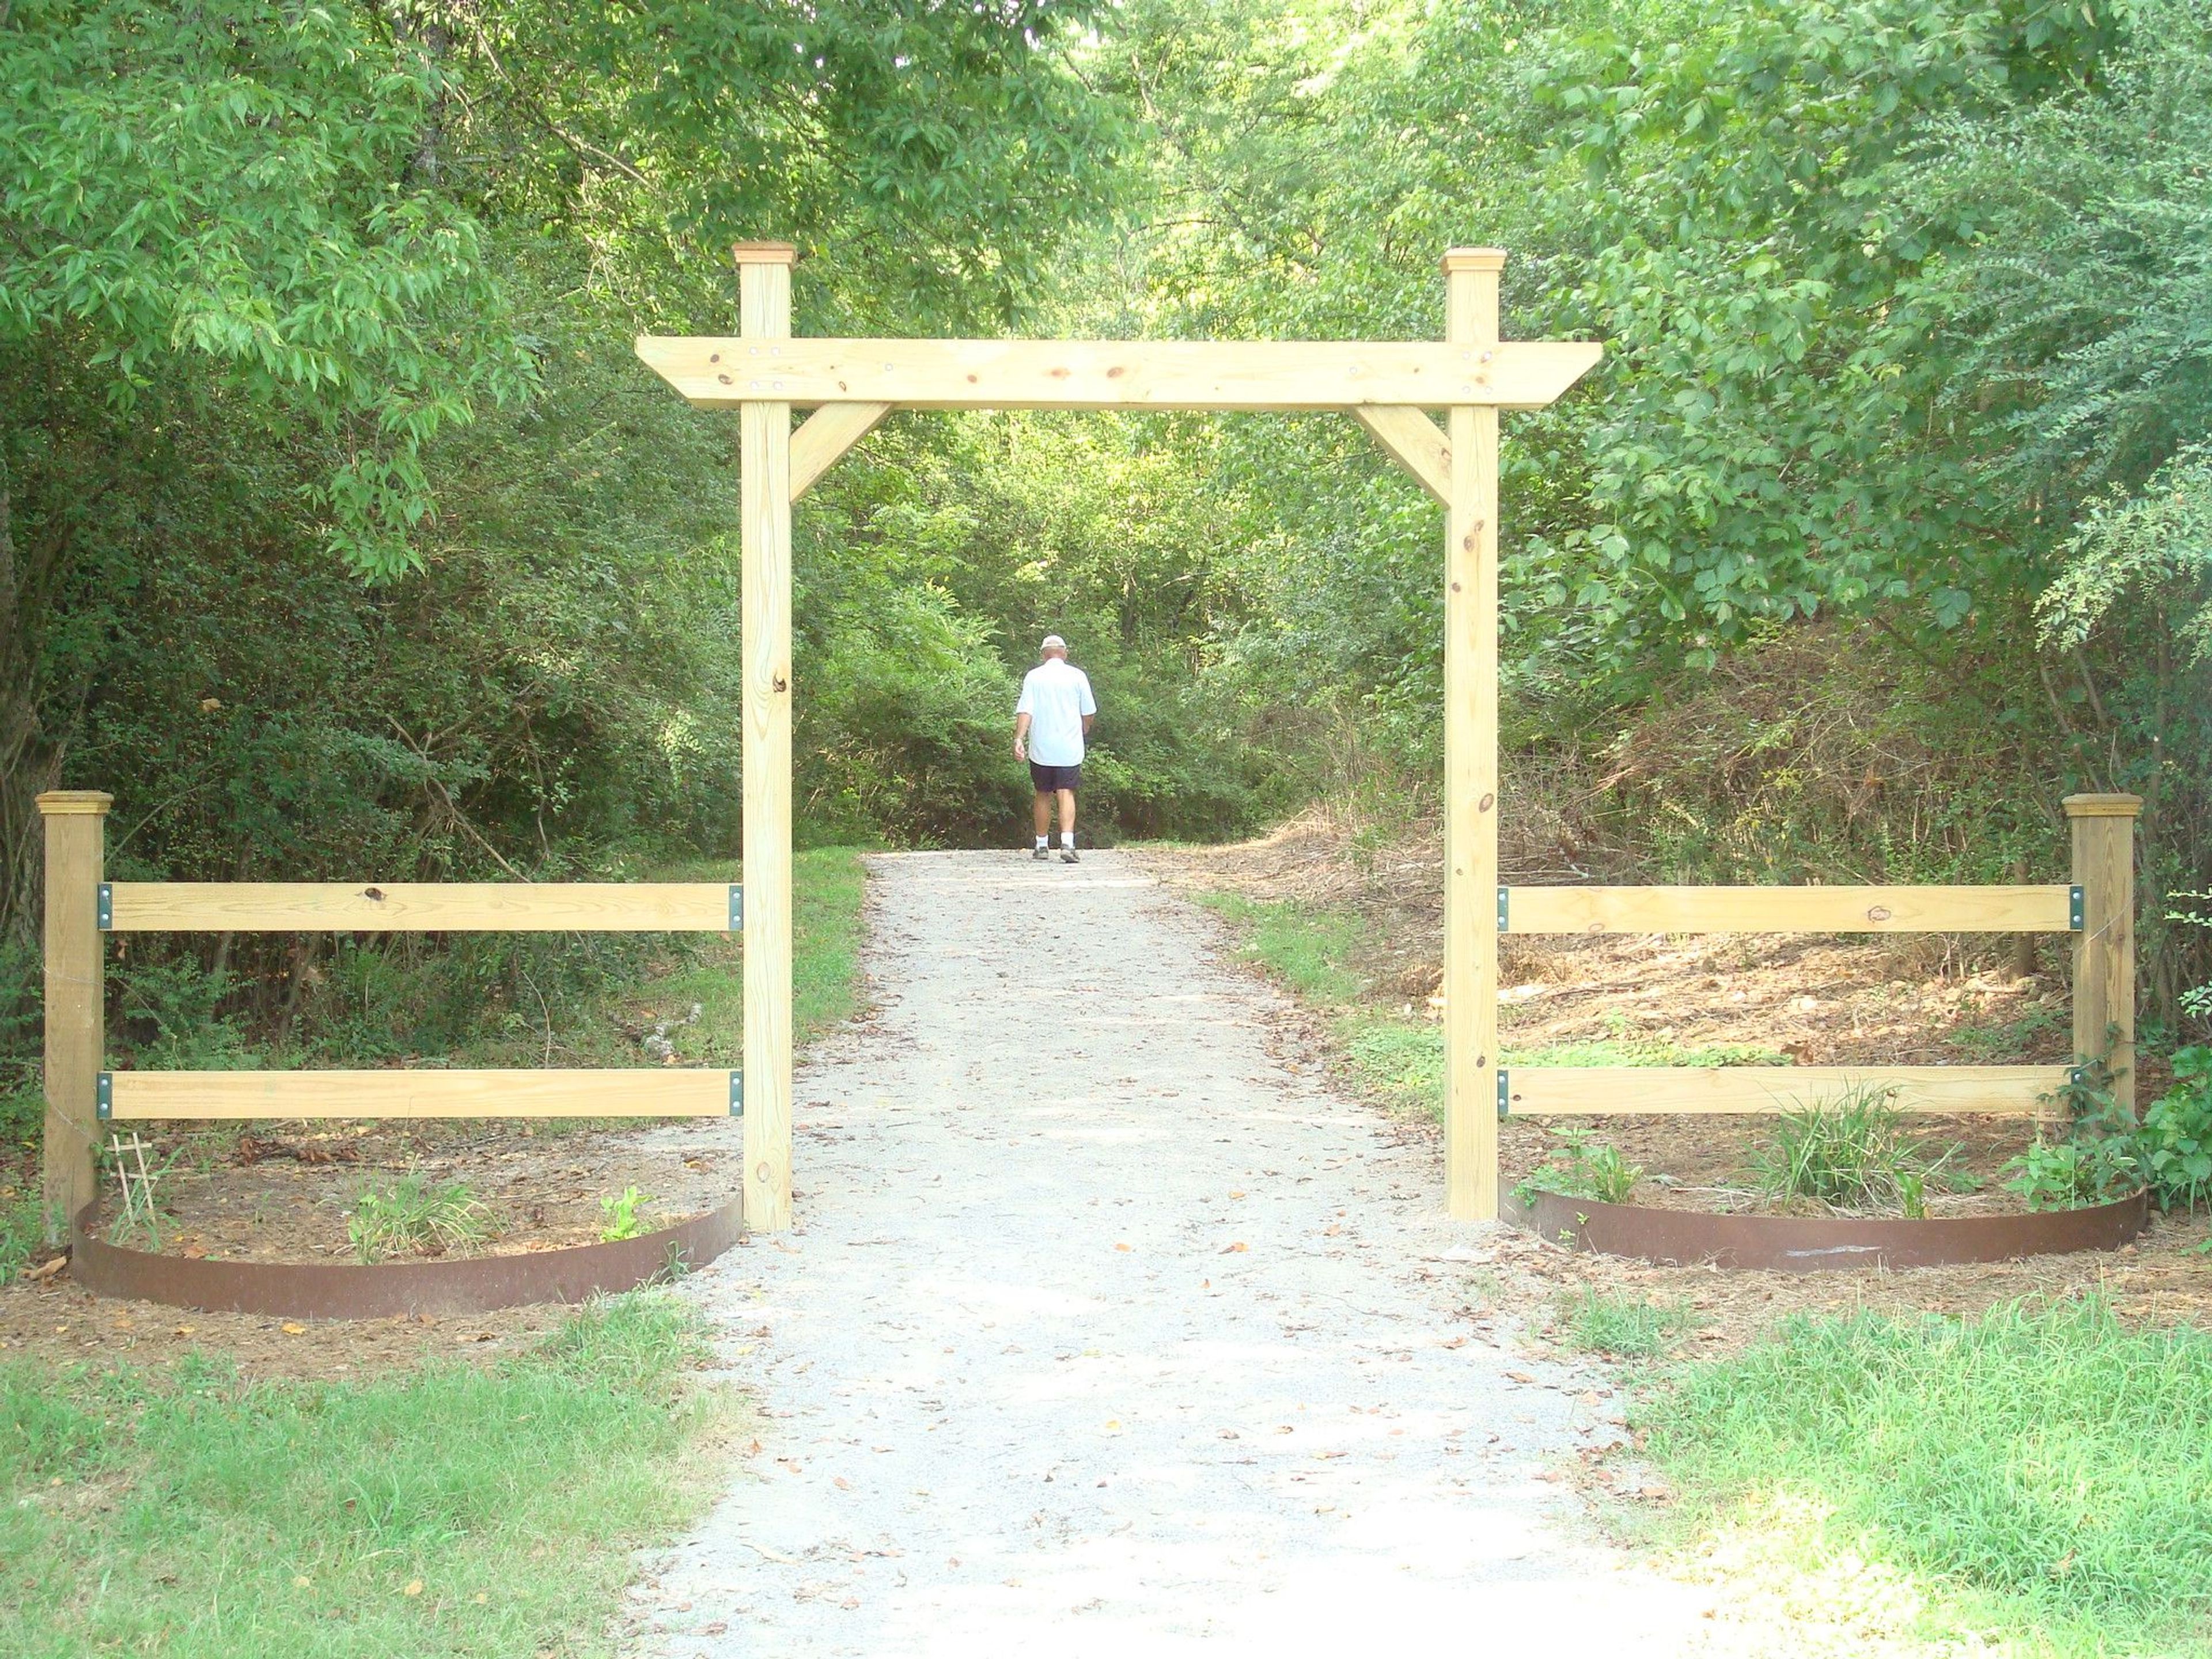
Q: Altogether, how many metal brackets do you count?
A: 8